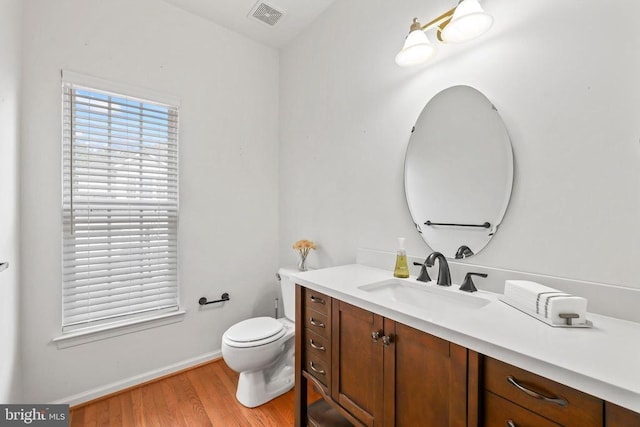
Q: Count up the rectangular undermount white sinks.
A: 1